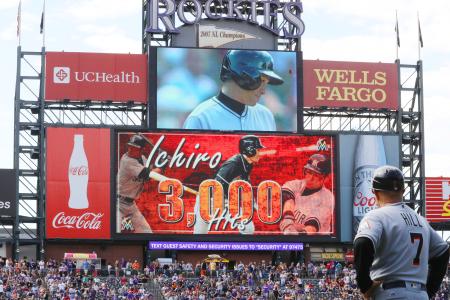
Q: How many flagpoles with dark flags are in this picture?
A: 3